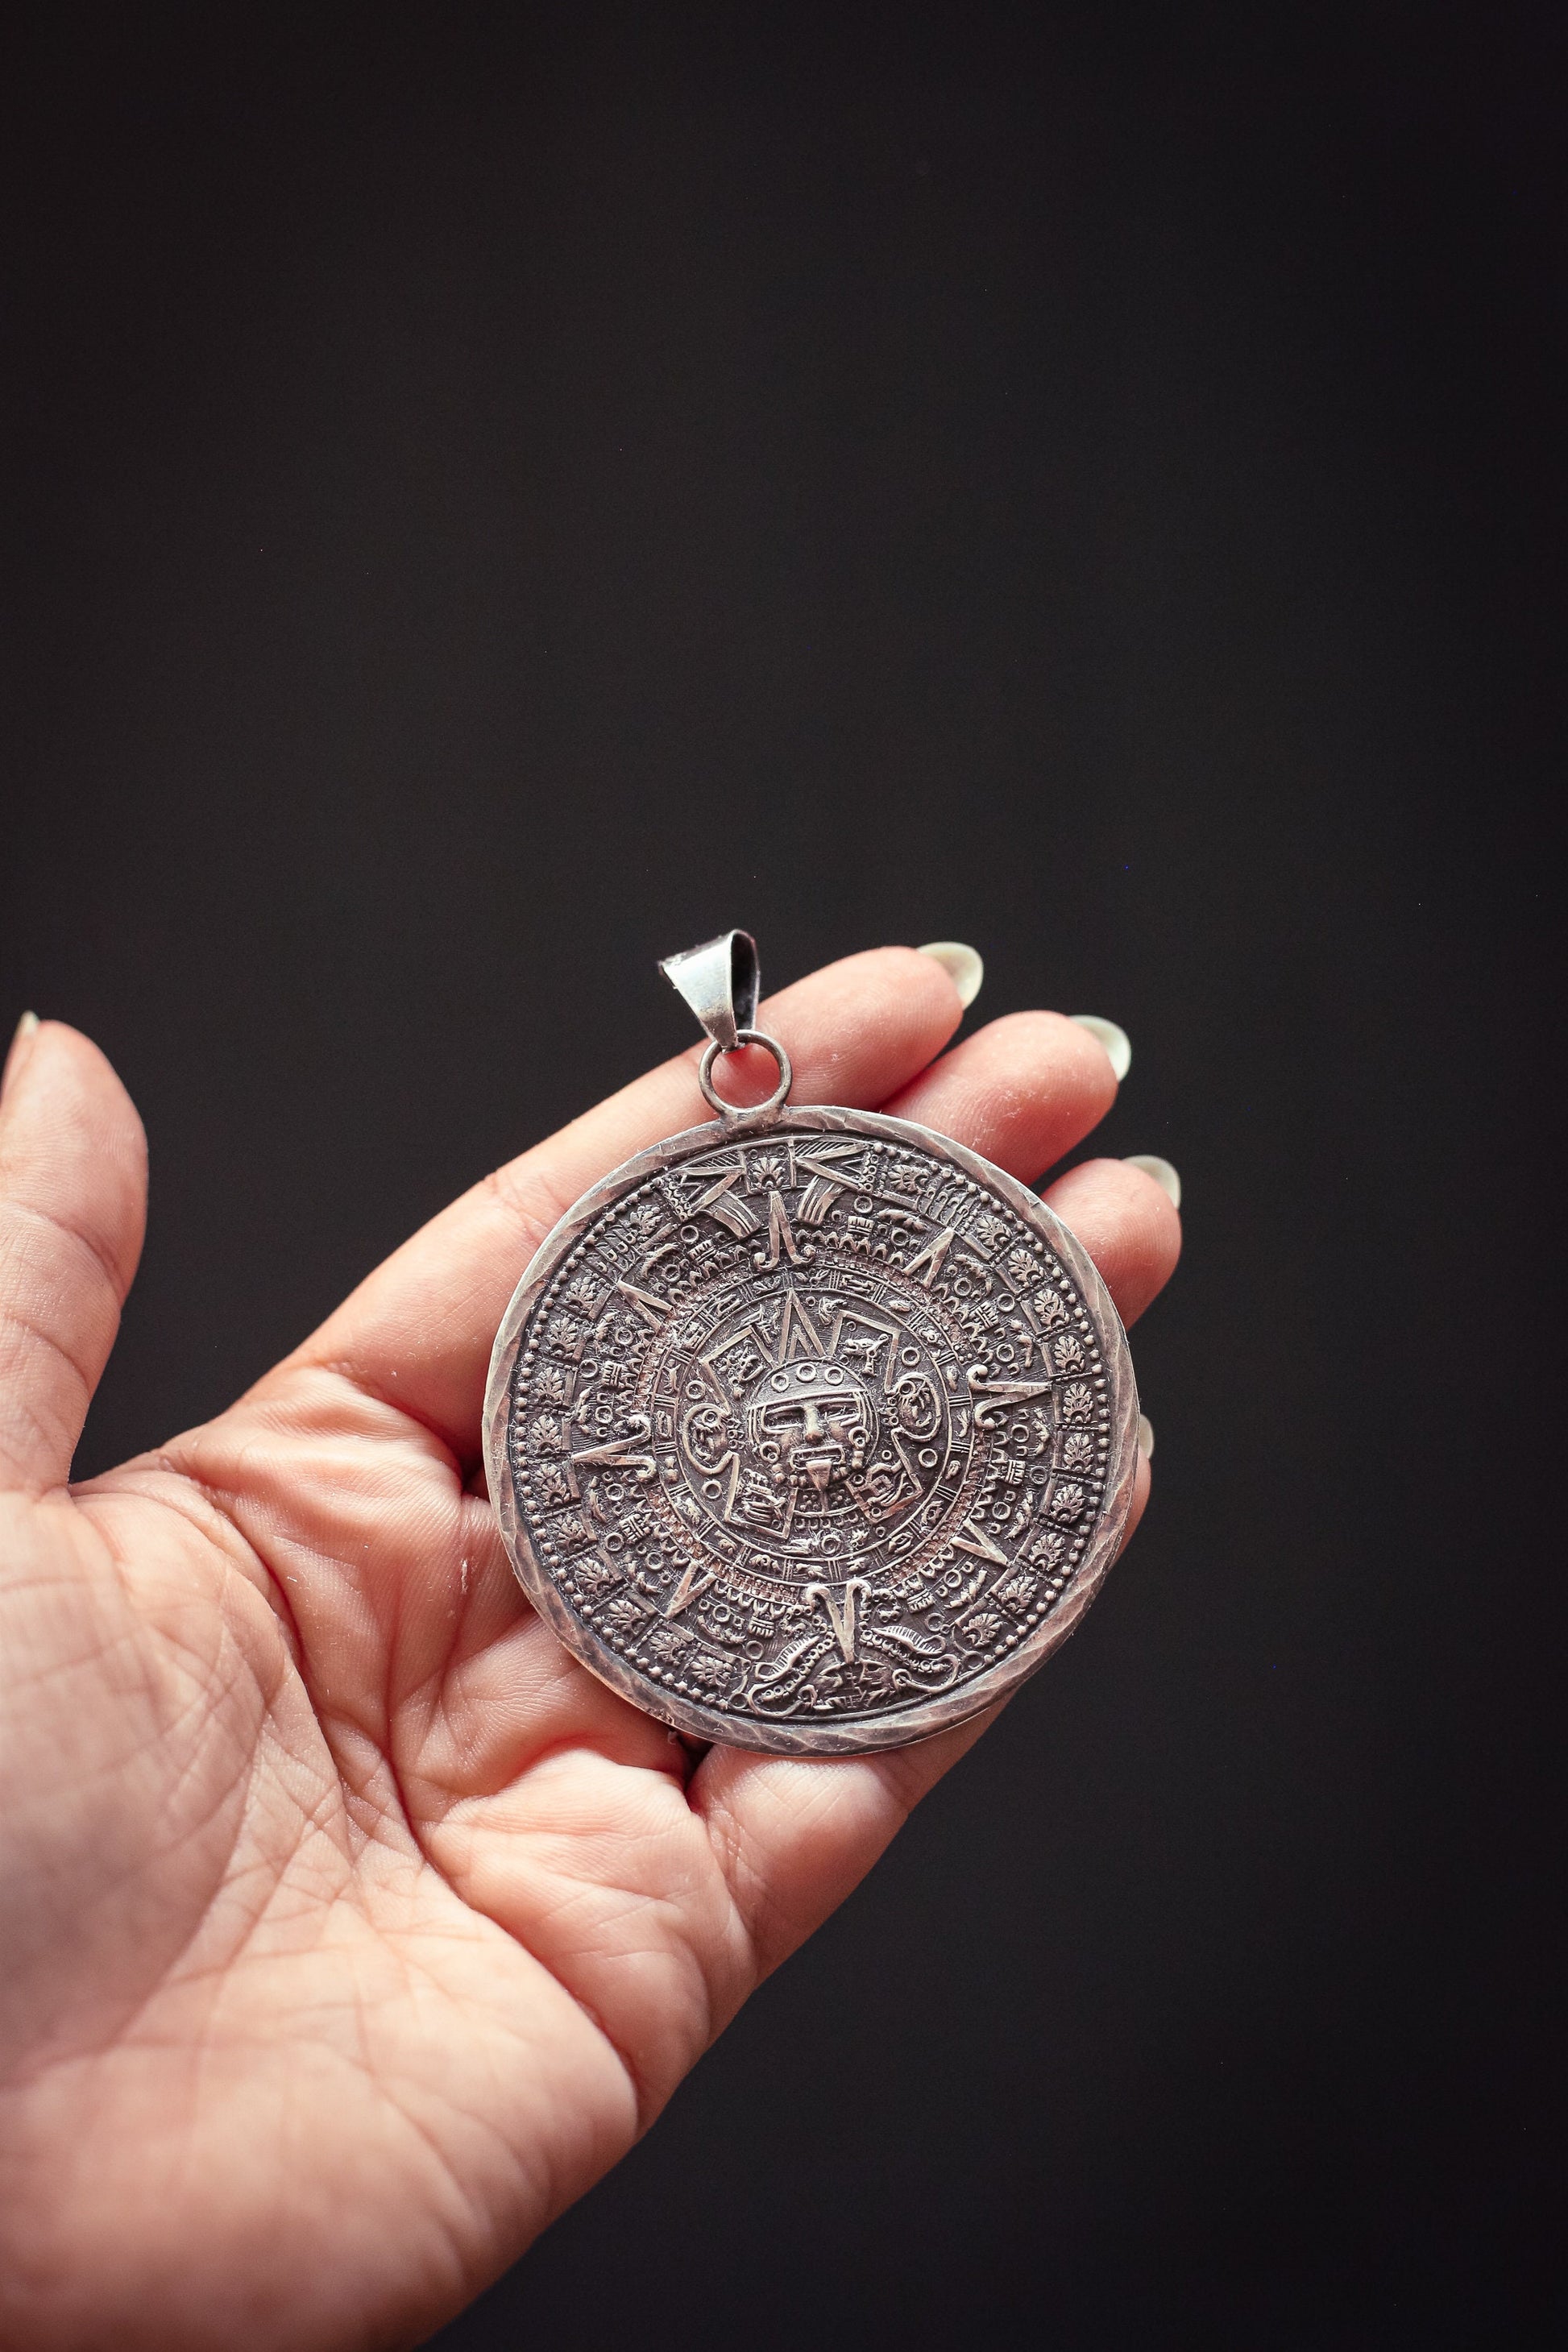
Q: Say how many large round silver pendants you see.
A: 1